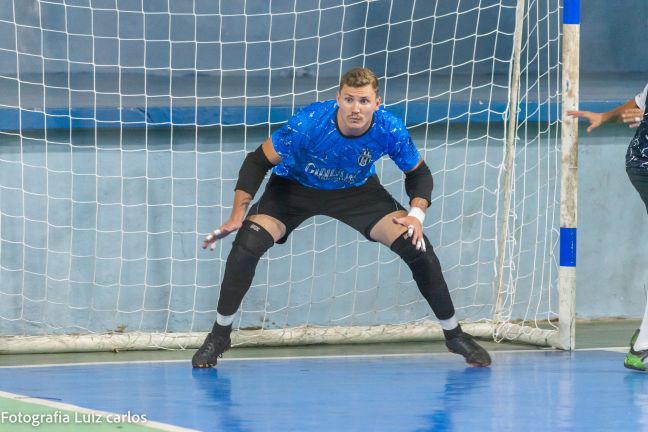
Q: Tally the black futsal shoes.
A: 2